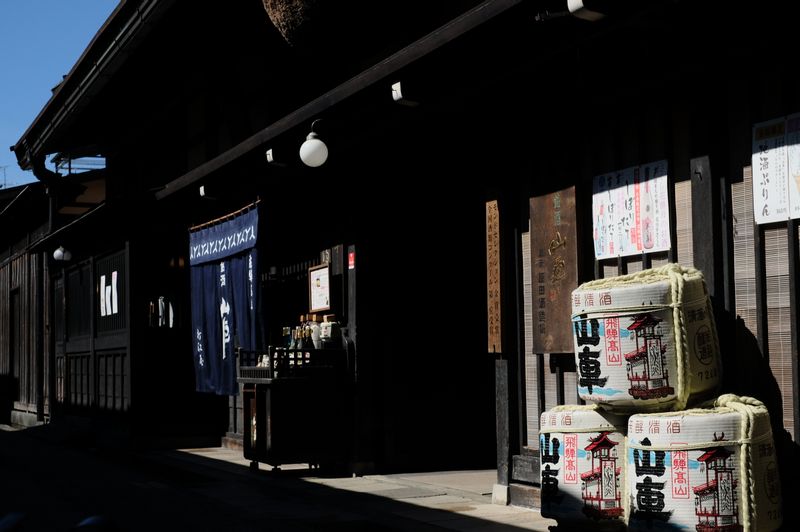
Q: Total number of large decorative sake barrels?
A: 3